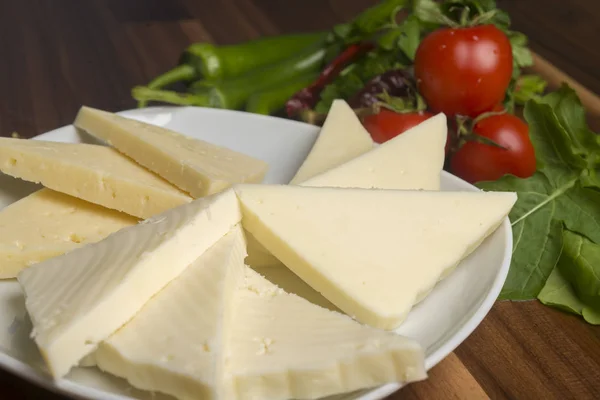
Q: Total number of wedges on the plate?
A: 9